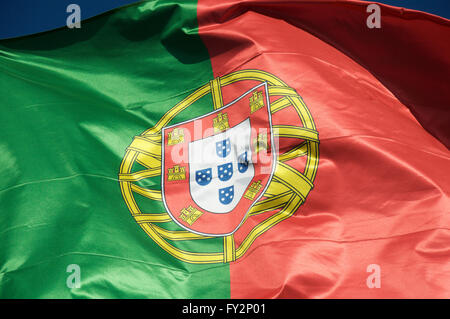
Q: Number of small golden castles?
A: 7